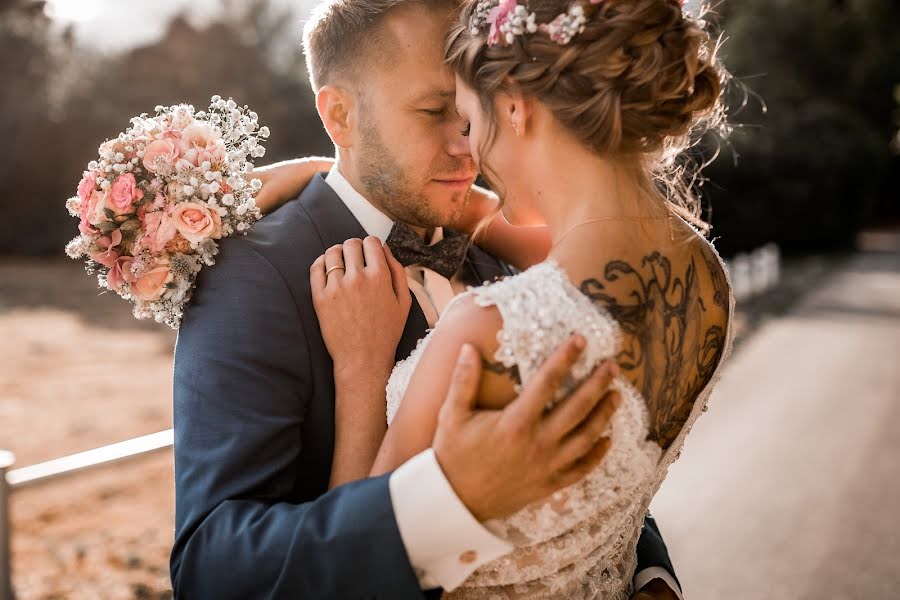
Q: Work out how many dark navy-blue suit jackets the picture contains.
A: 1